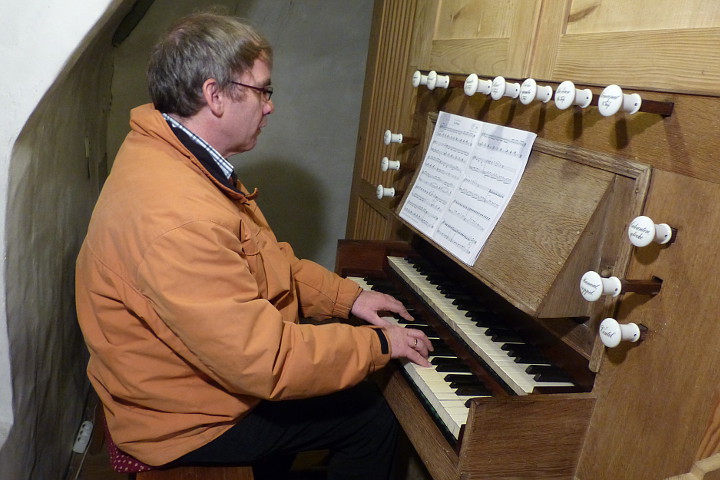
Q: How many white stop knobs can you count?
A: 13